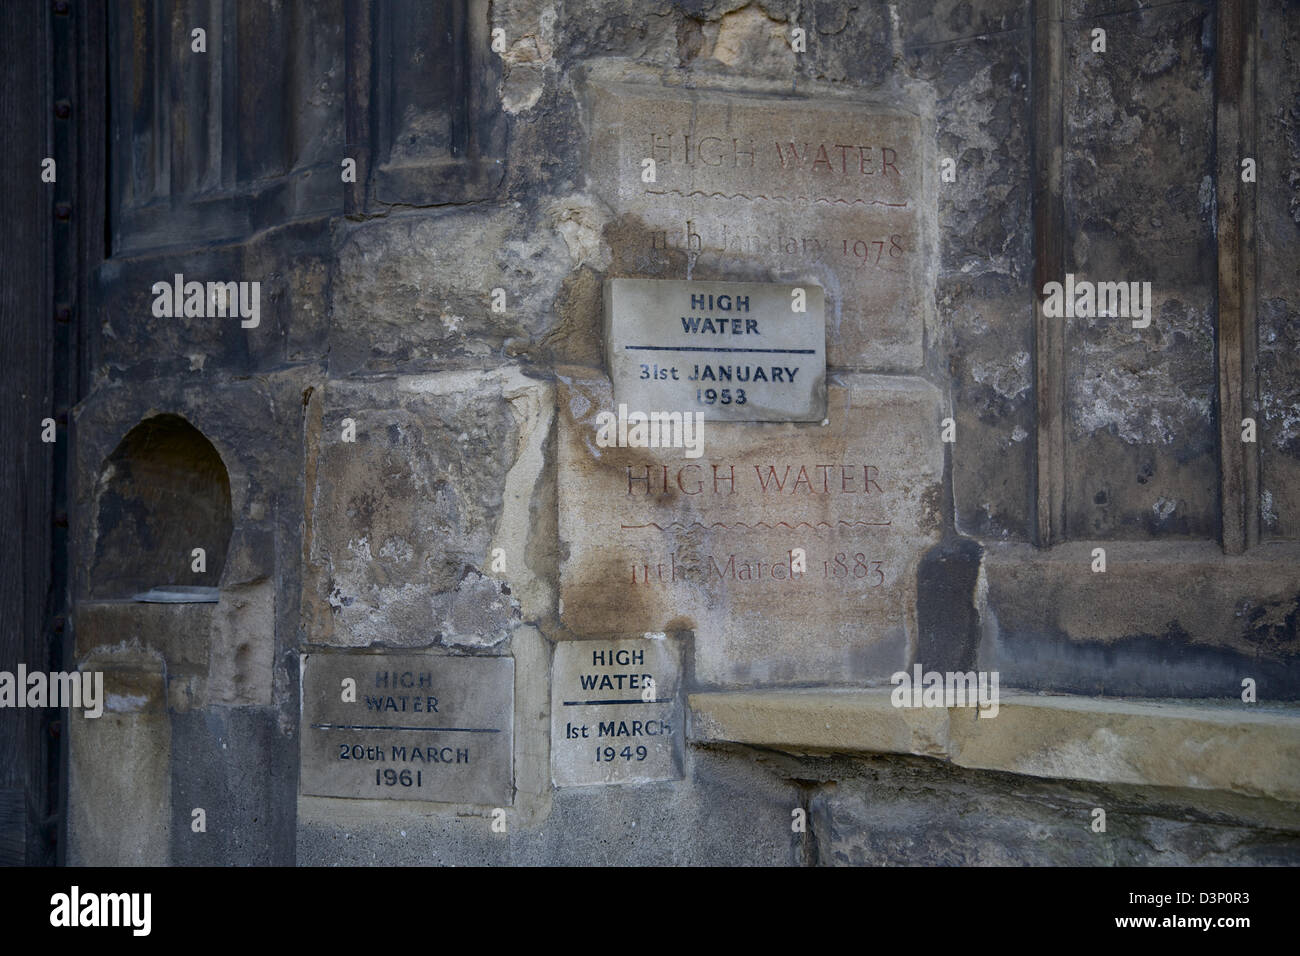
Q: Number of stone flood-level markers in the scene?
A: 5